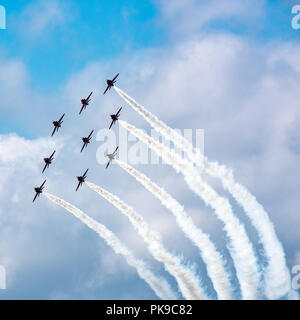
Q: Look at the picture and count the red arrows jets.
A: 9